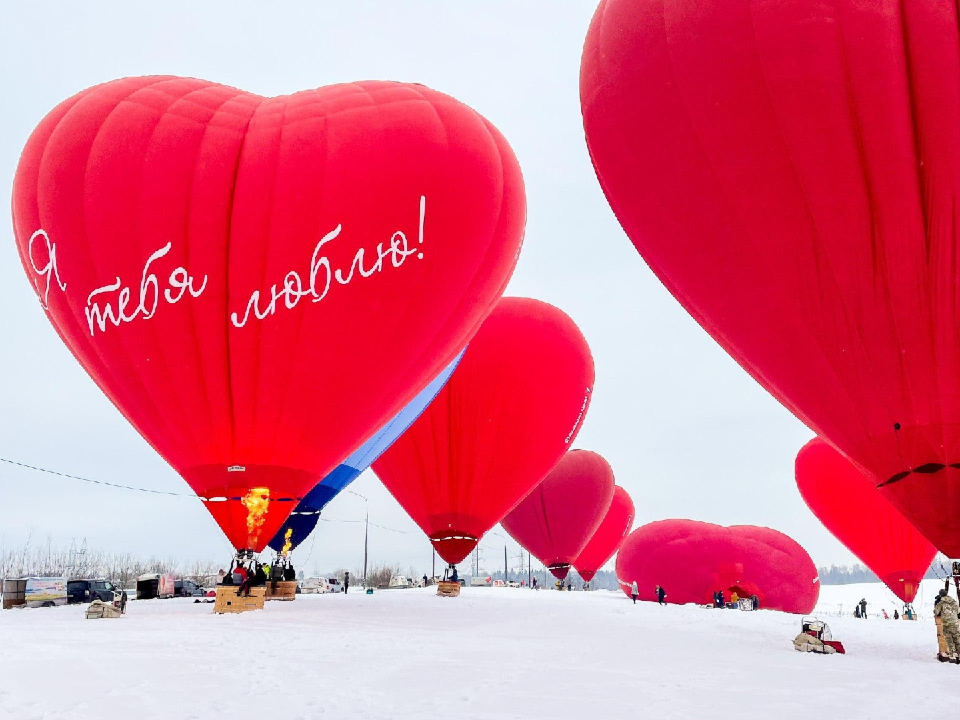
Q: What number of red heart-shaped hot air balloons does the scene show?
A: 7